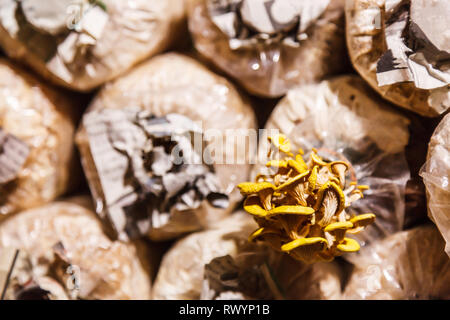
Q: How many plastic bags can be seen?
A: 10